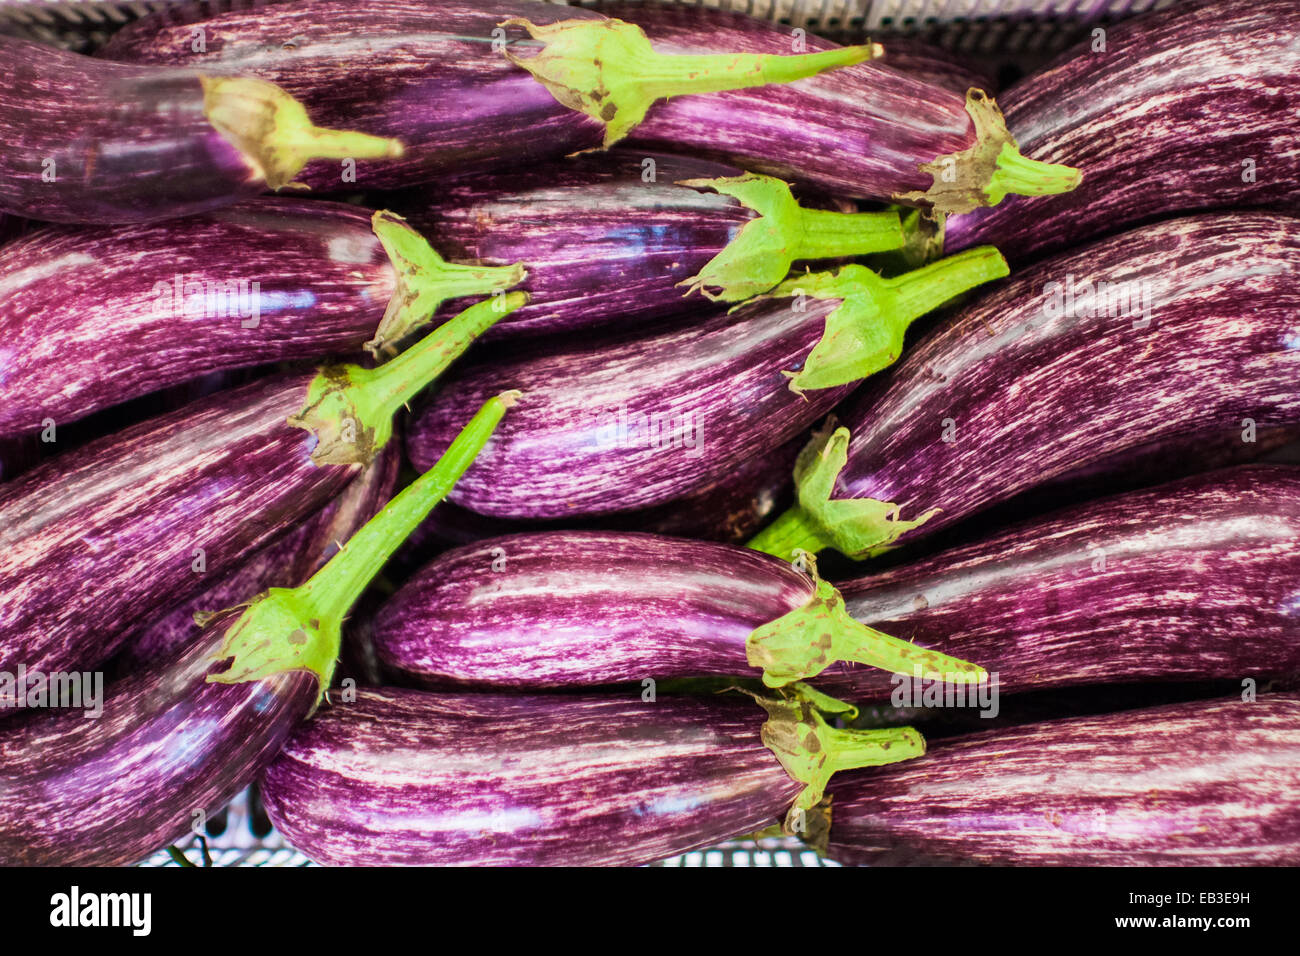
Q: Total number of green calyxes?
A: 11